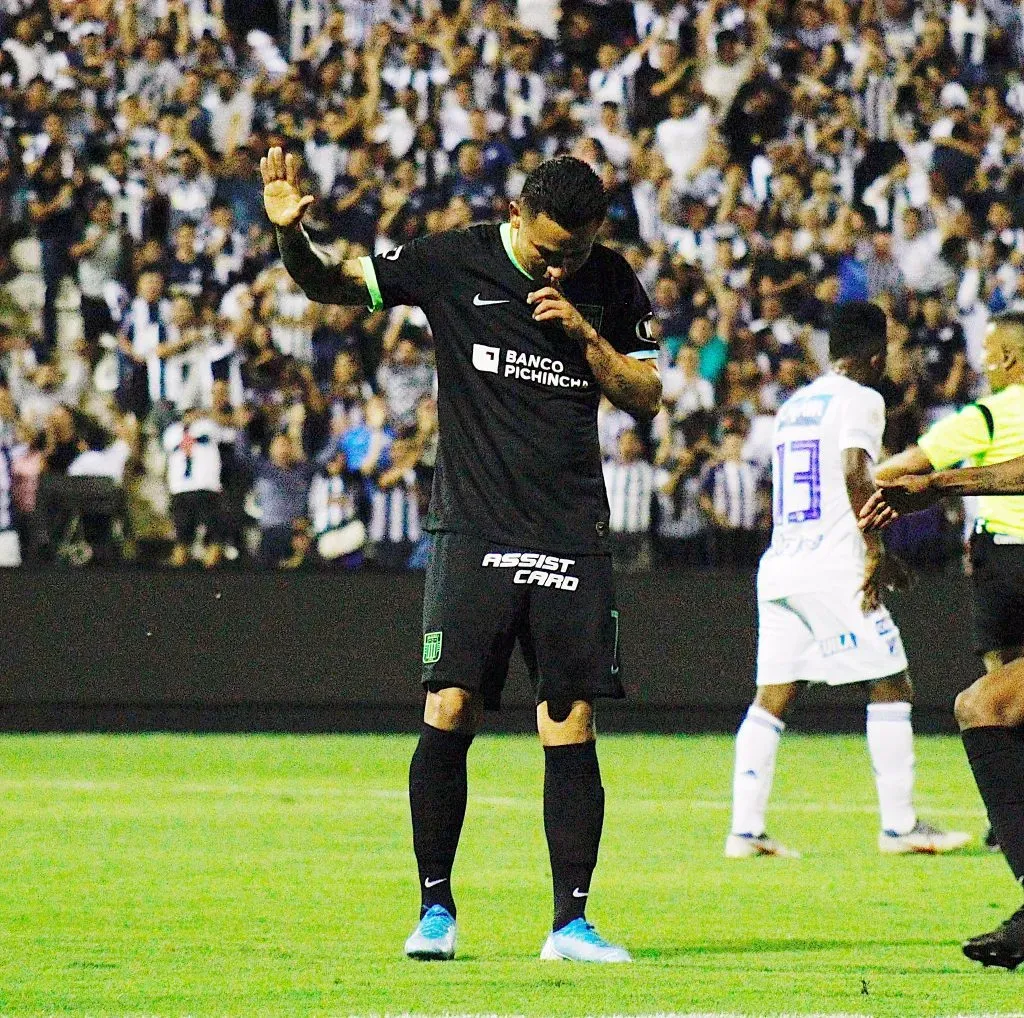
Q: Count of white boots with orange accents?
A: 2